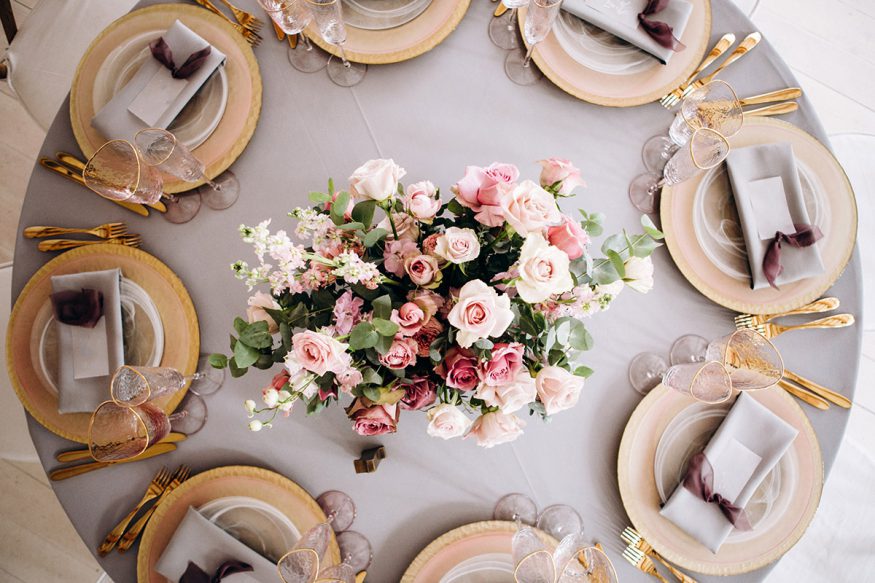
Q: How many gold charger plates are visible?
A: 8